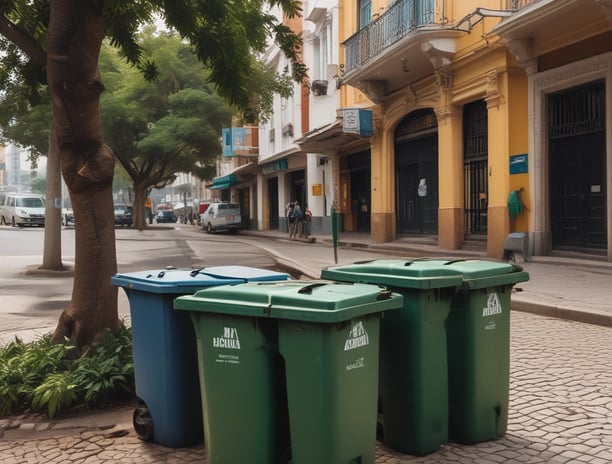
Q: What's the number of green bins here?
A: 4